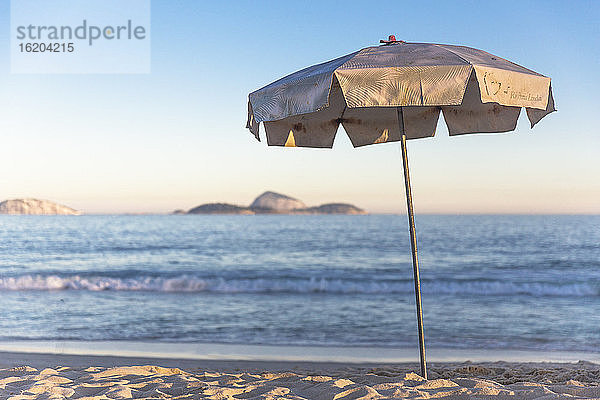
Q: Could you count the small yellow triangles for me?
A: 2